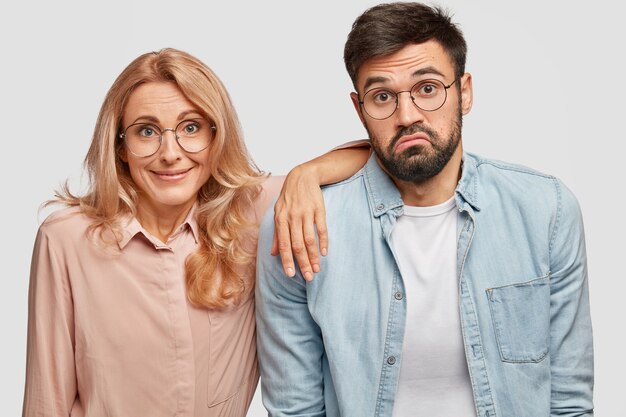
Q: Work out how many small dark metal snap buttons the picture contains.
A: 3